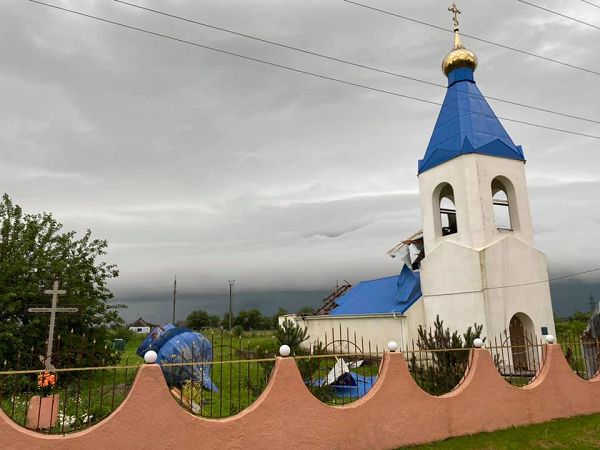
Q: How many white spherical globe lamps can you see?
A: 5